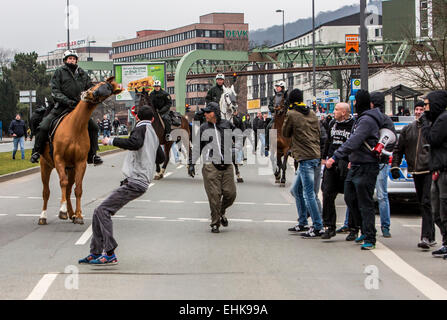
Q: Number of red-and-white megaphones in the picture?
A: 1